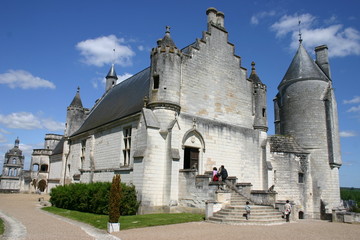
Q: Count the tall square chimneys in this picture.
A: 1